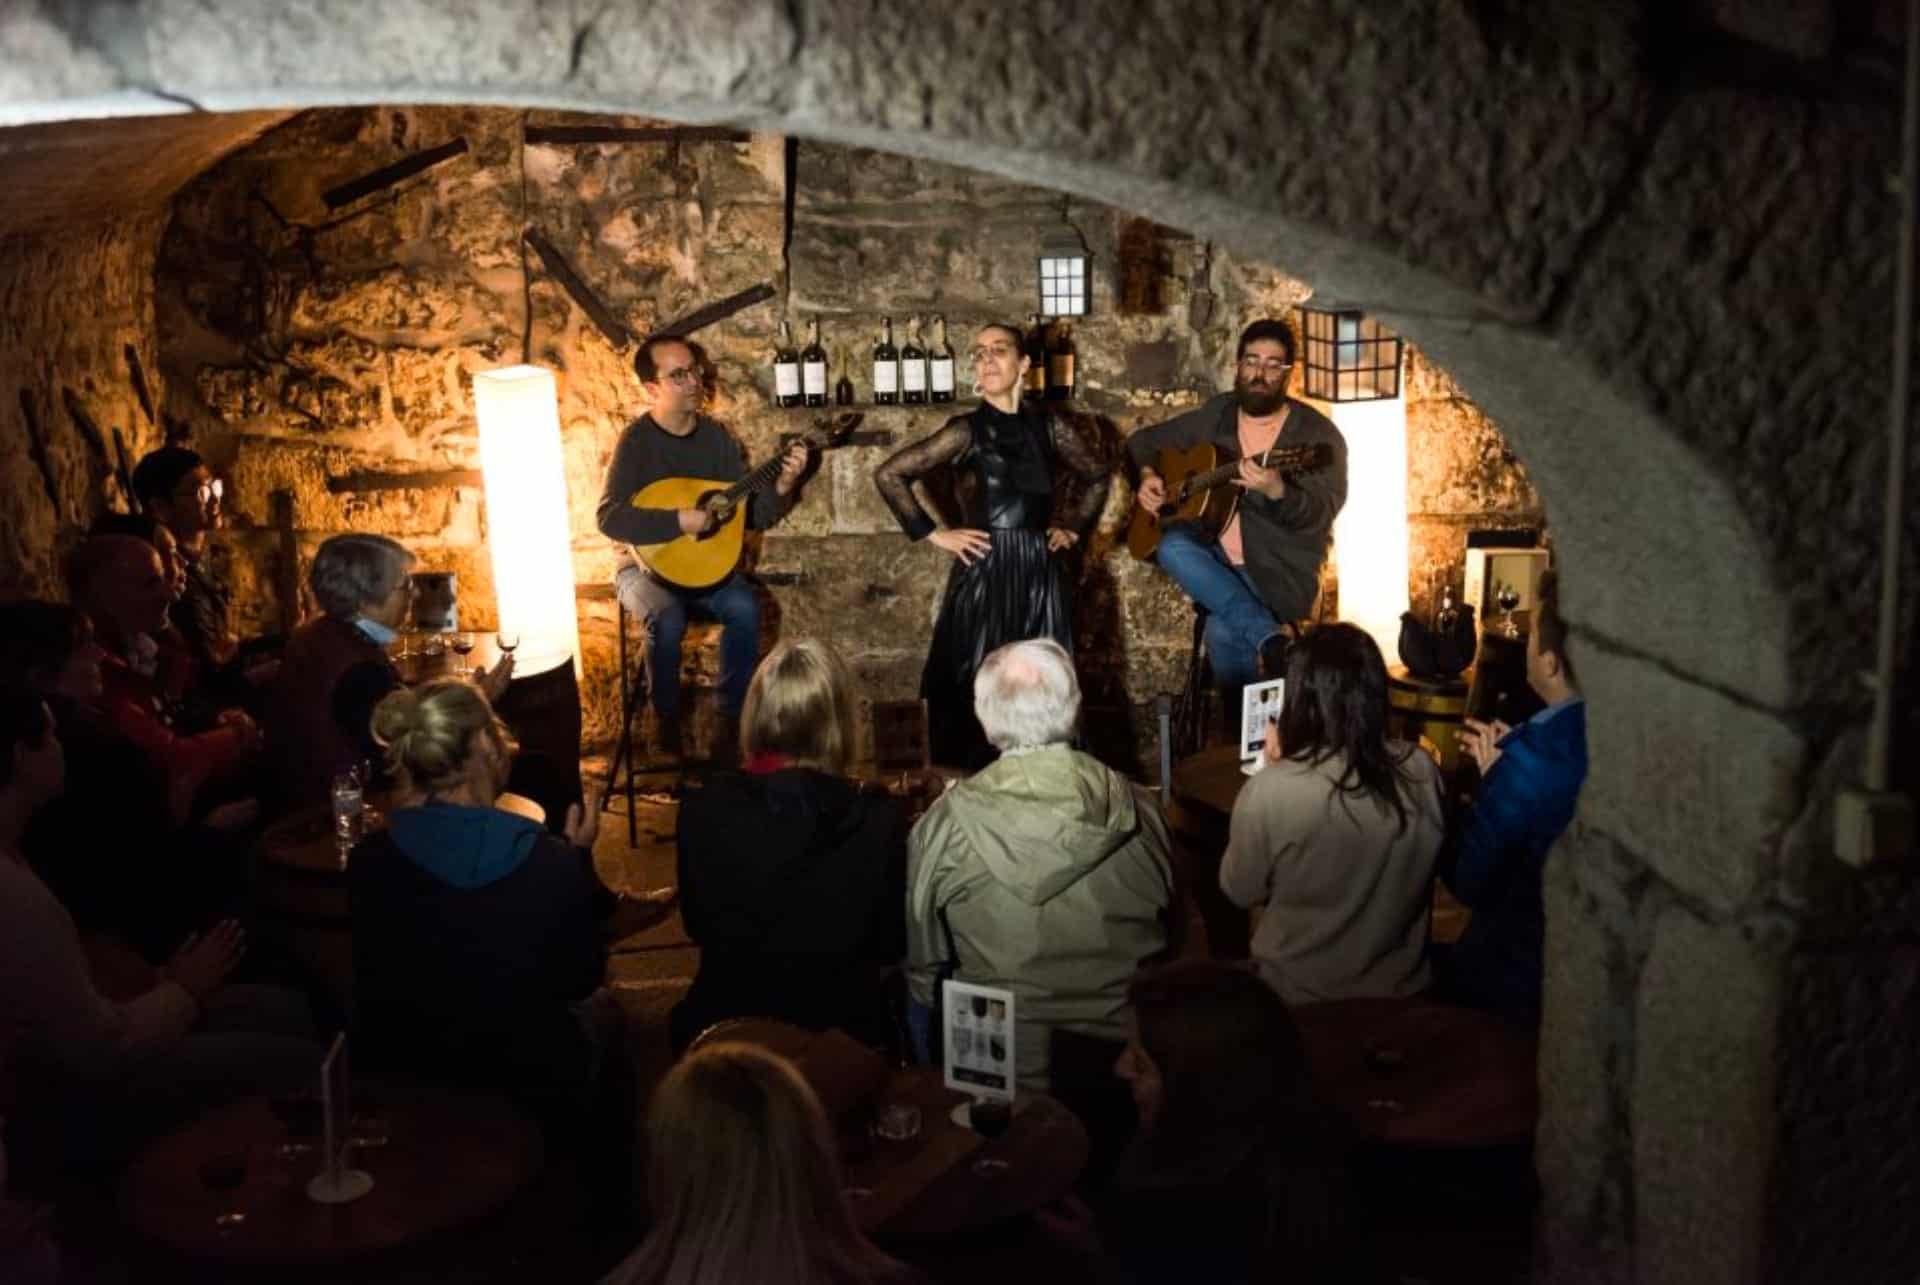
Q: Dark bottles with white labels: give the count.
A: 5